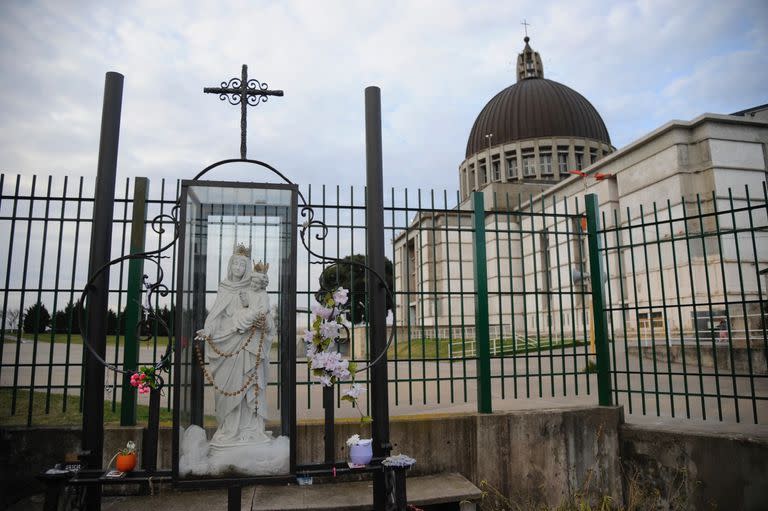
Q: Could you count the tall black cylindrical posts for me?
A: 2